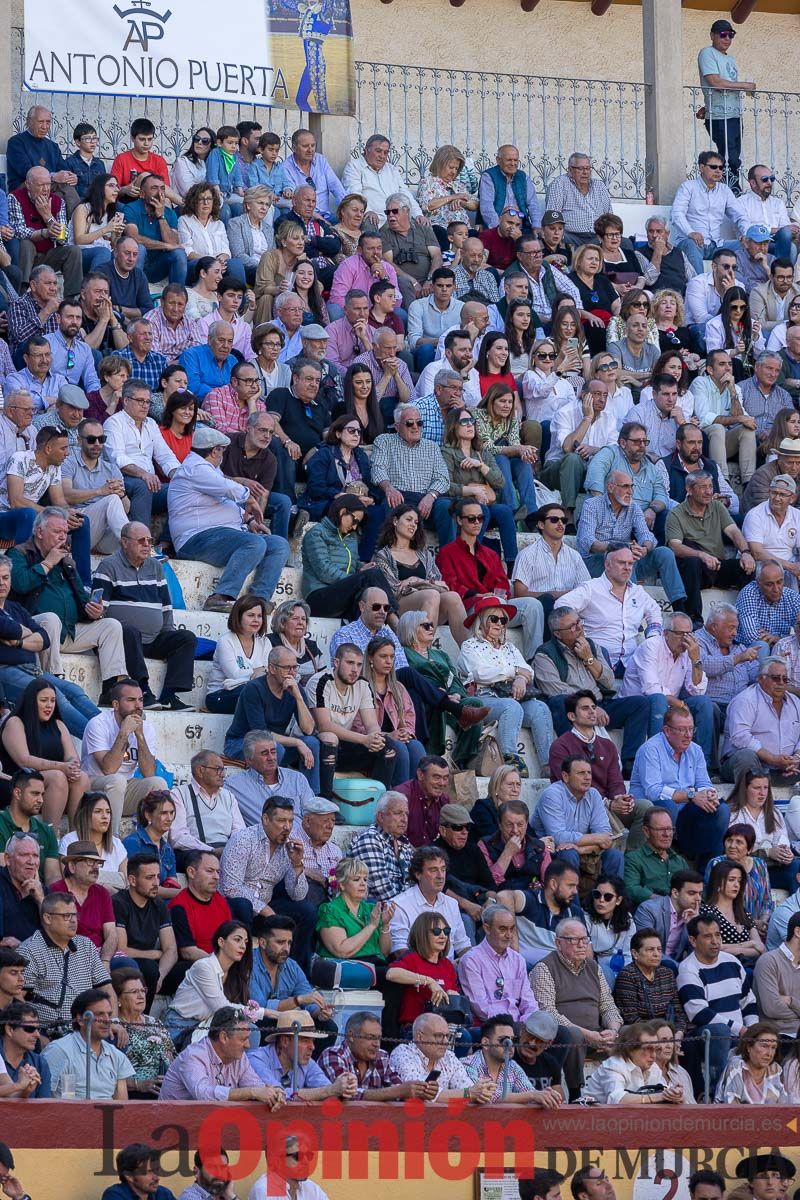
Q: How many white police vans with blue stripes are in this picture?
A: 0